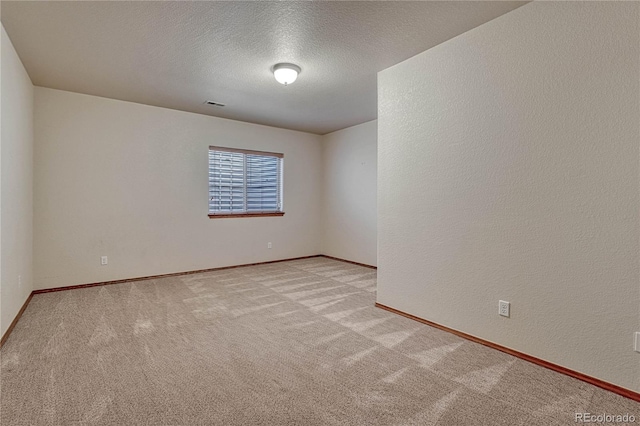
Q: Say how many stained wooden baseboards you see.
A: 4